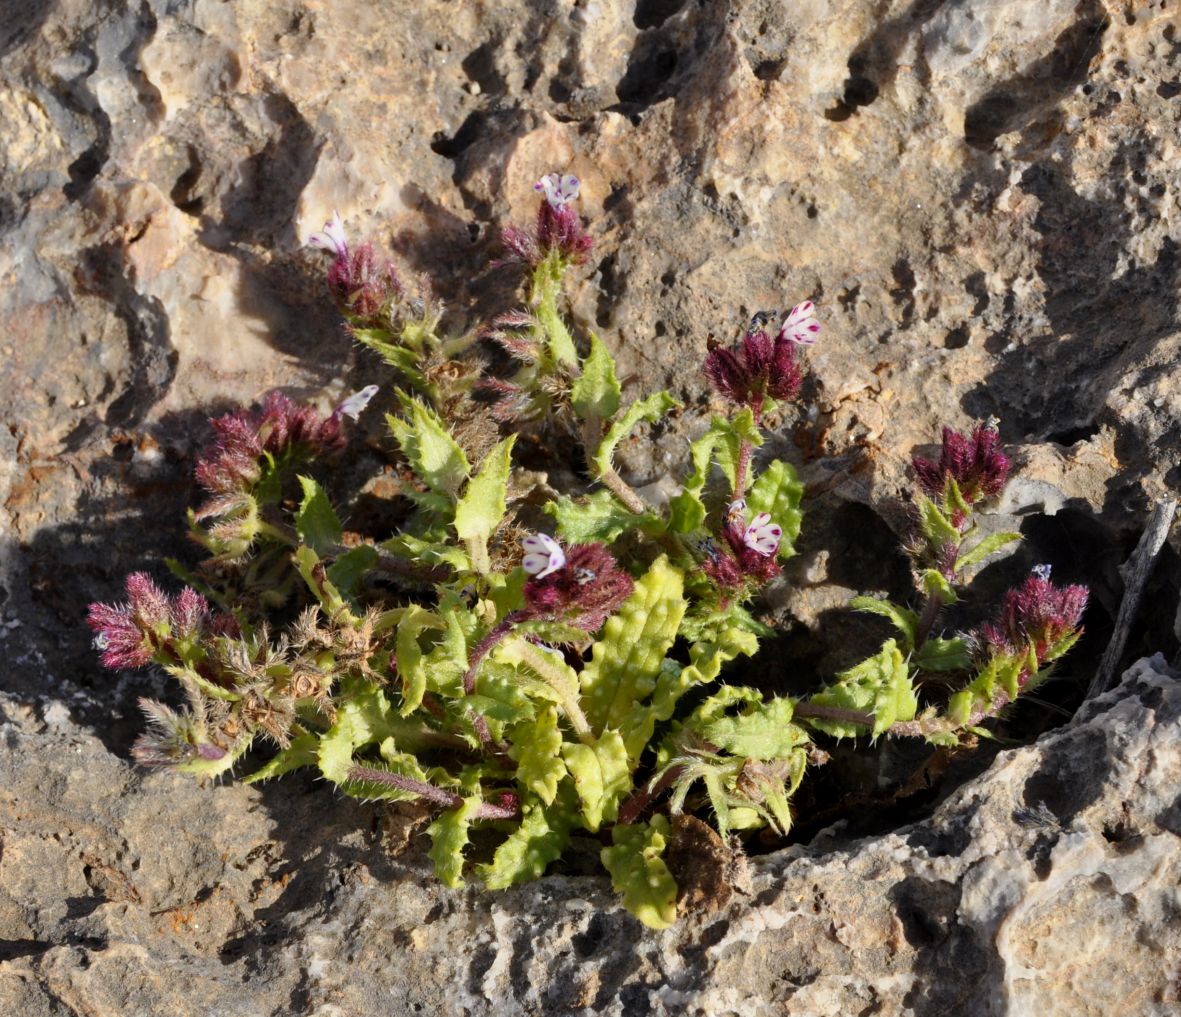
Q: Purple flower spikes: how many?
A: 9